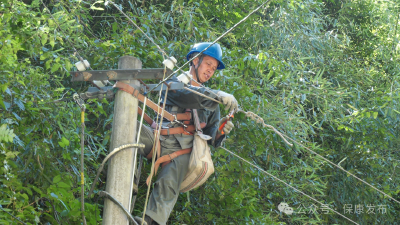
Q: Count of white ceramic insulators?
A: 4